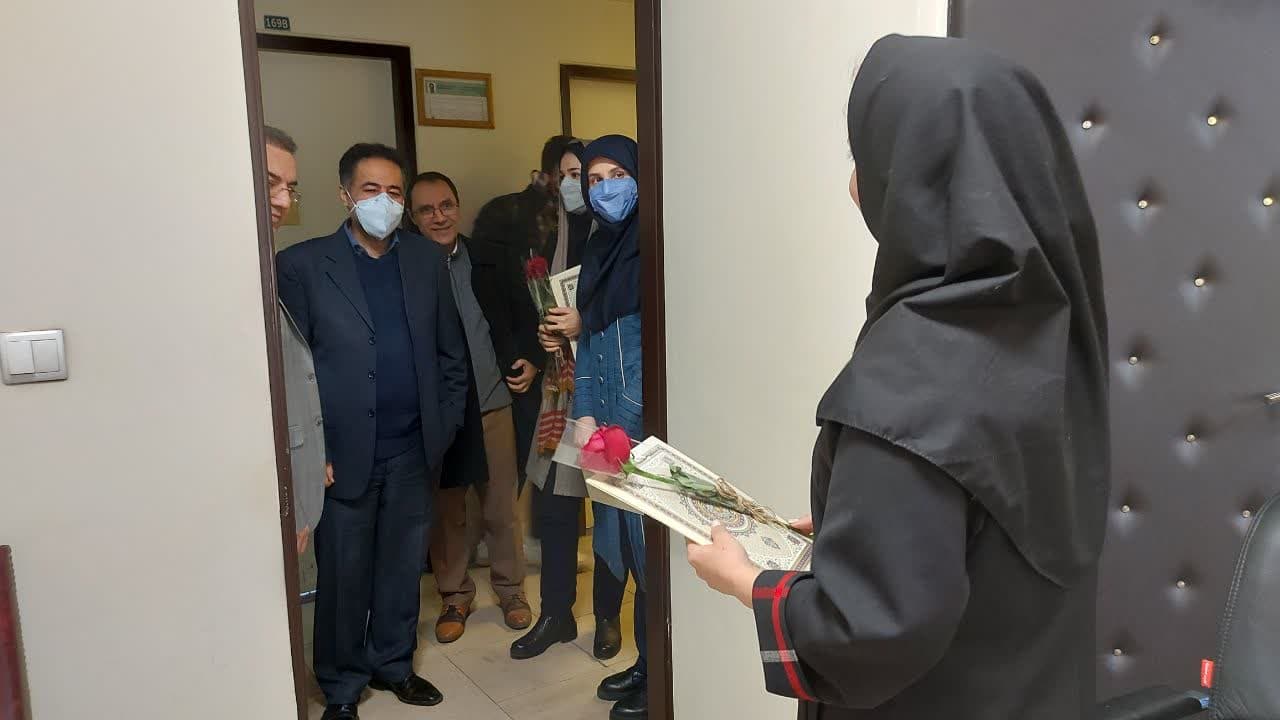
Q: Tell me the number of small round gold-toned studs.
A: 12